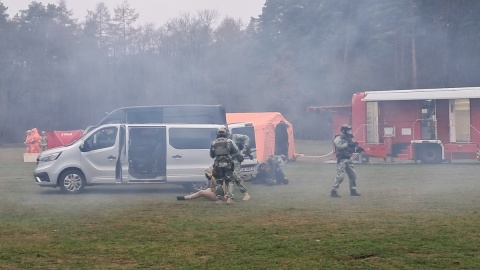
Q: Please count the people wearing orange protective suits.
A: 2